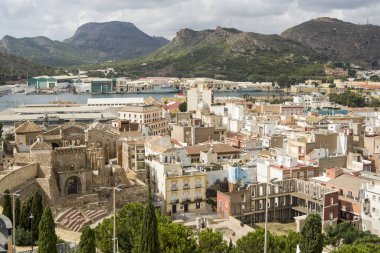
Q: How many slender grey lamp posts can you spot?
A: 3